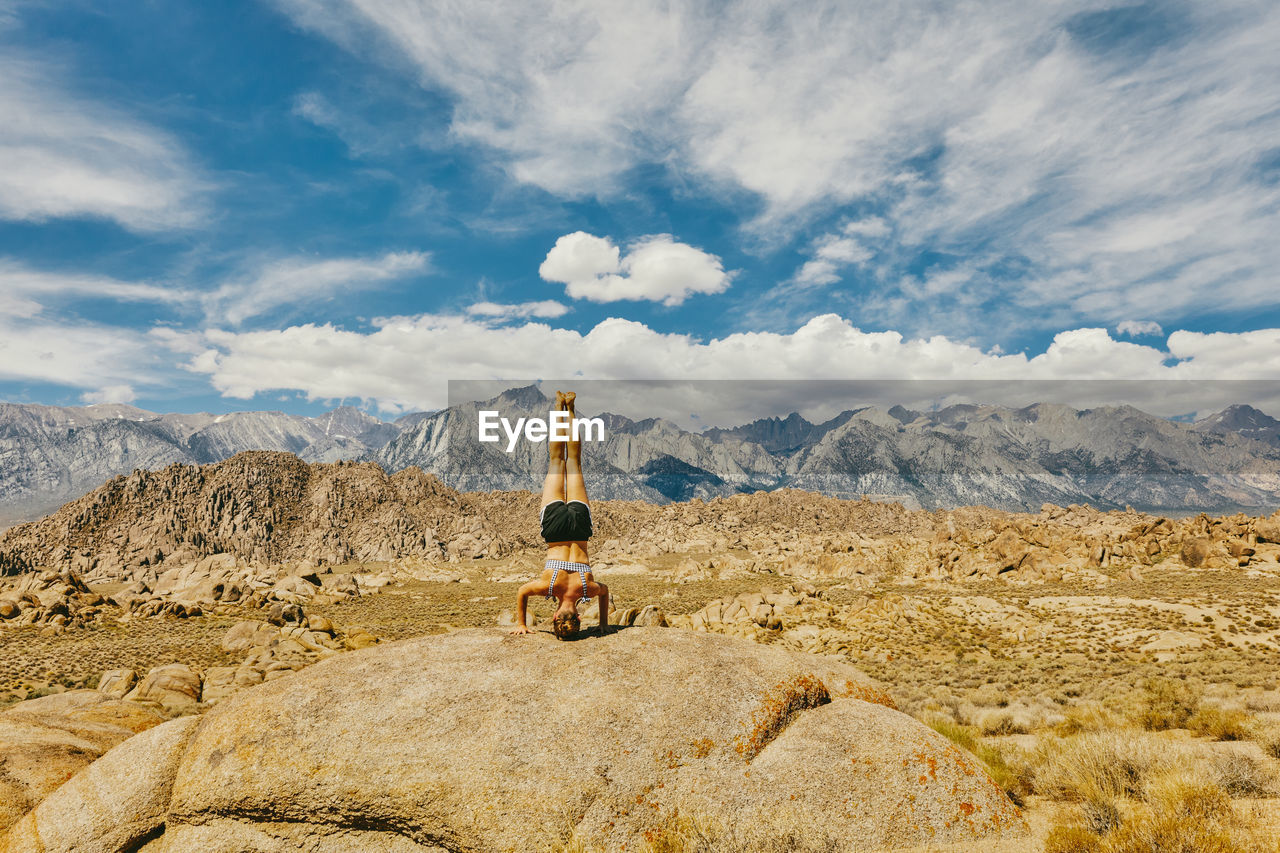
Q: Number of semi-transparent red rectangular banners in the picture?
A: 0